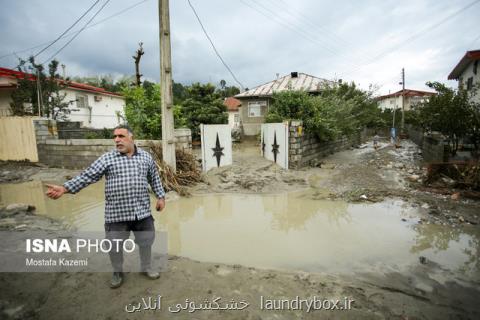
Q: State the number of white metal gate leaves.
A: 2